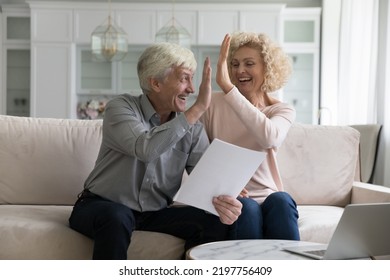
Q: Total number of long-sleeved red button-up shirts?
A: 0